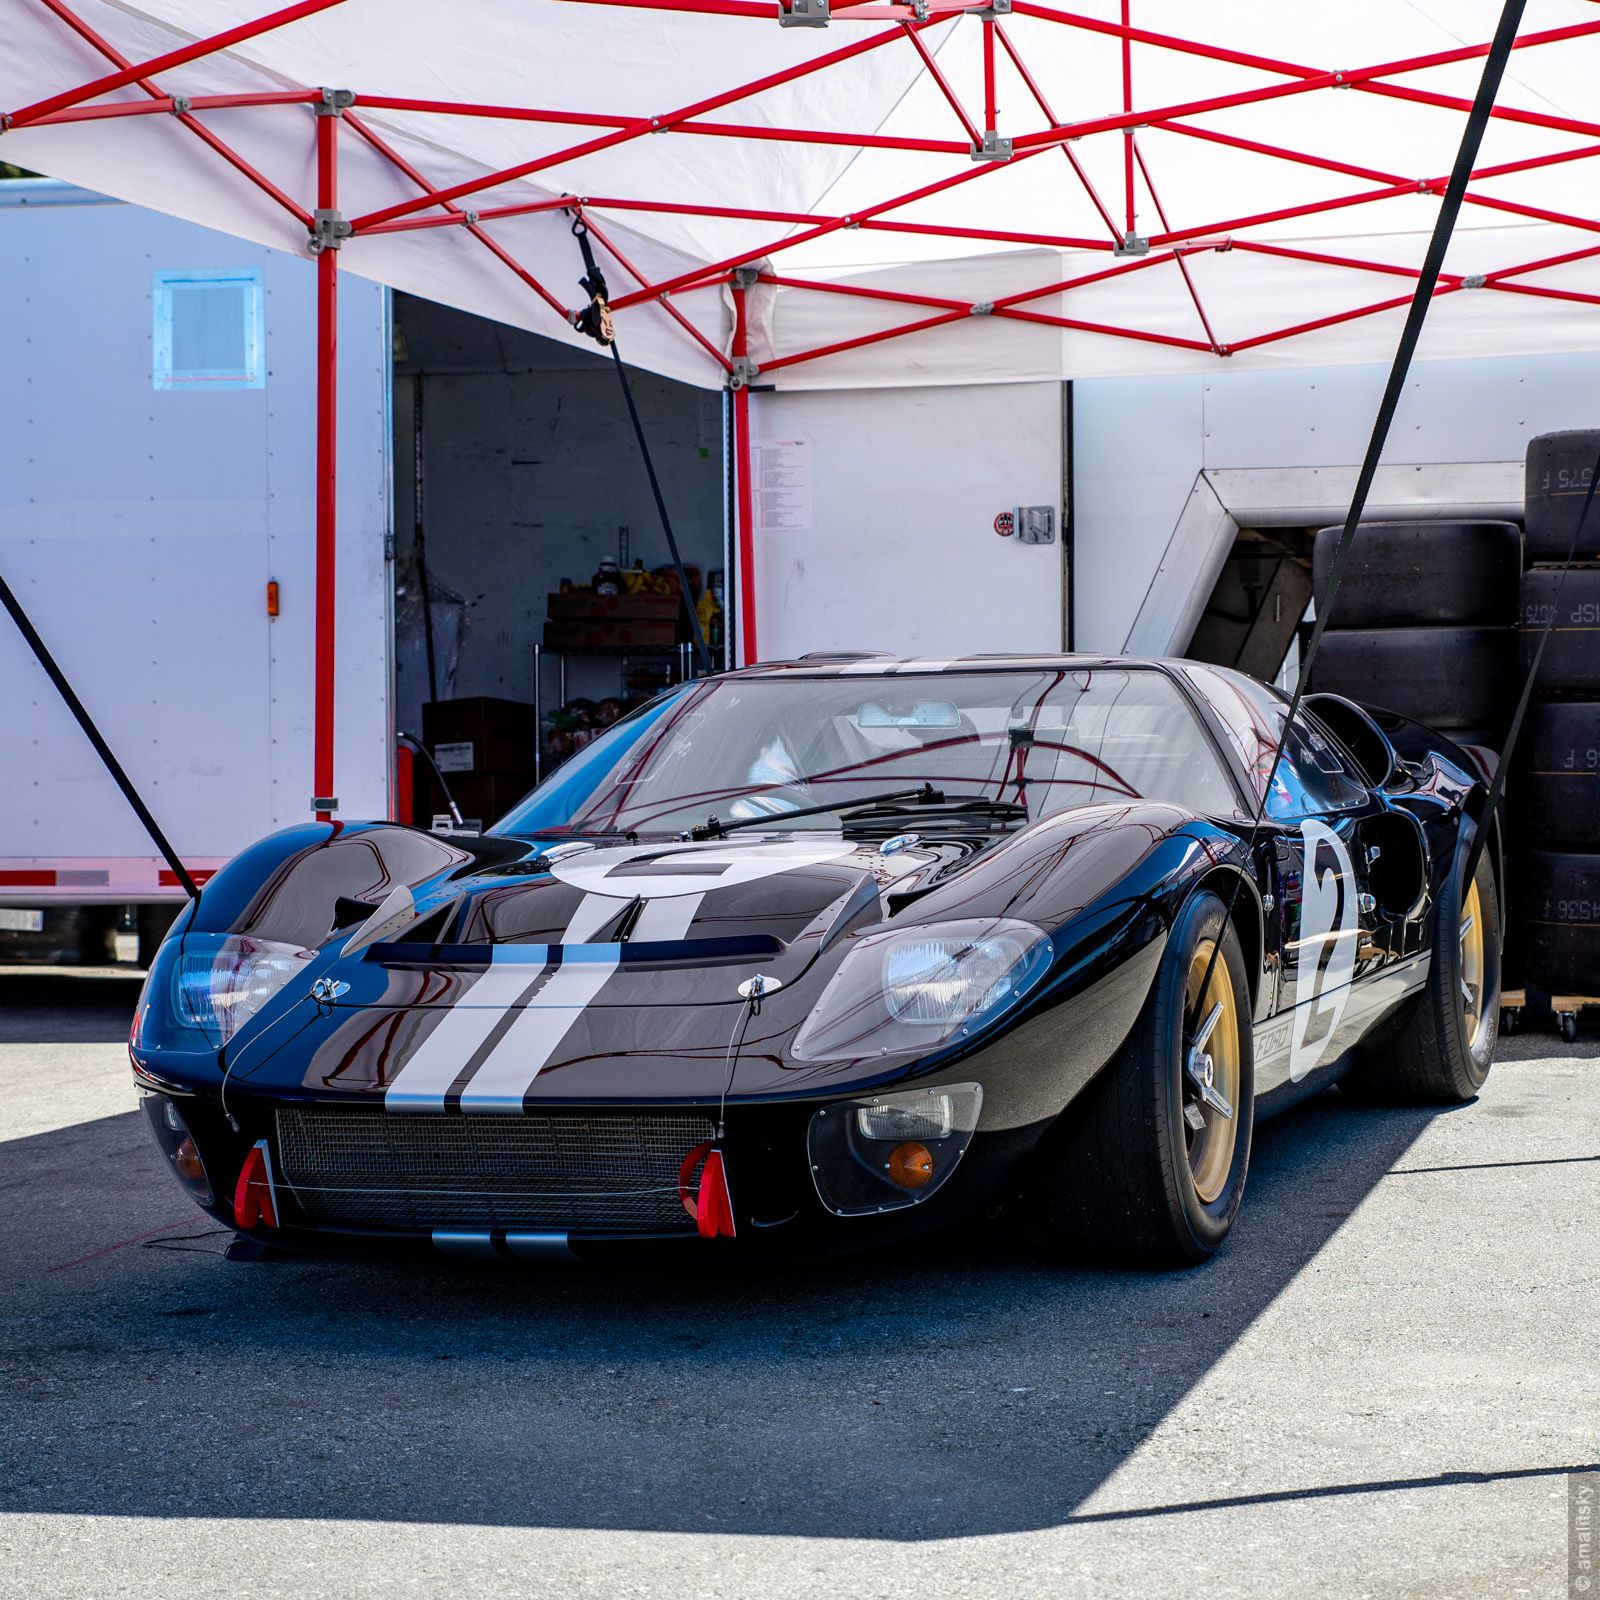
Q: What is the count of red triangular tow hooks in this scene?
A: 2